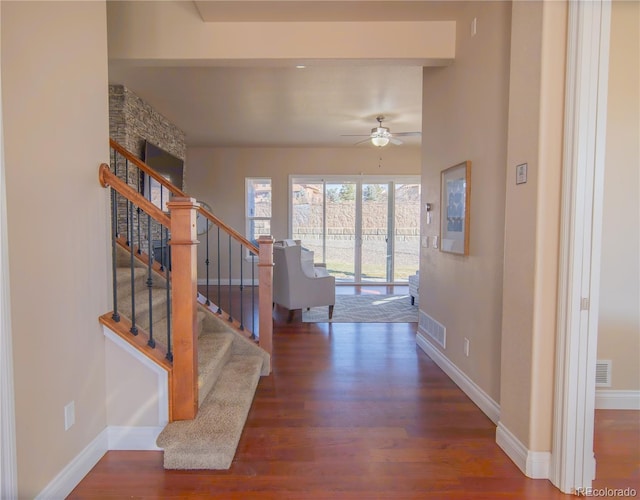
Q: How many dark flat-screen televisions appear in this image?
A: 1